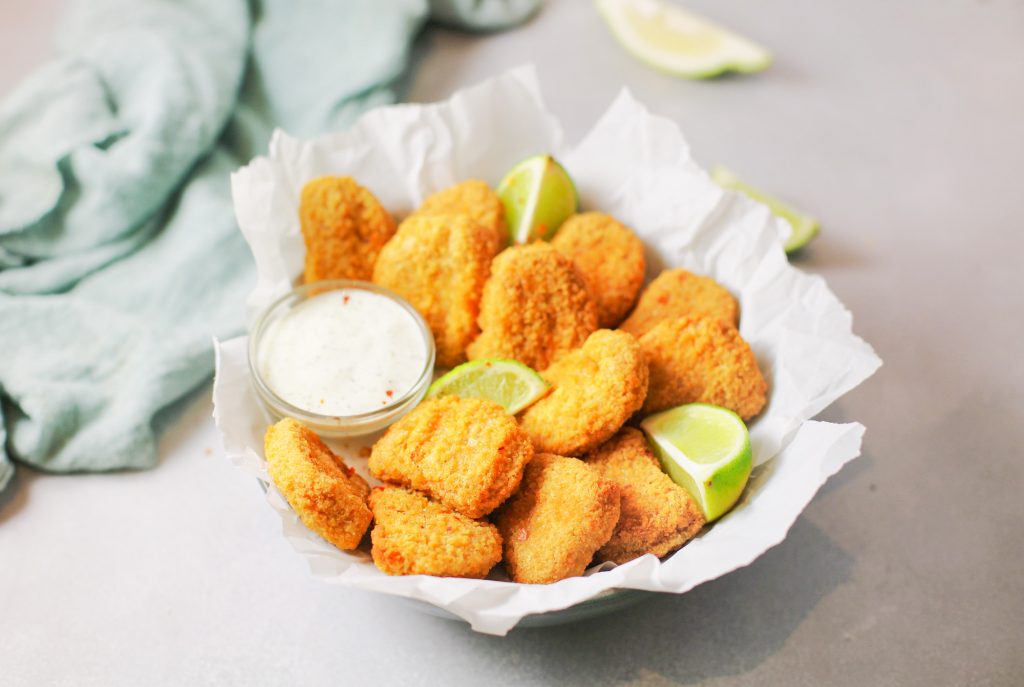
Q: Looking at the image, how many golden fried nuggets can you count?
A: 13